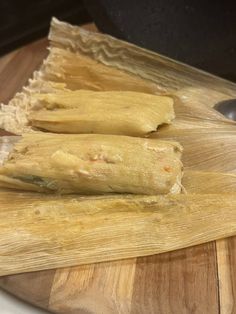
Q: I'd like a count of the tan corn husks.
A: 2